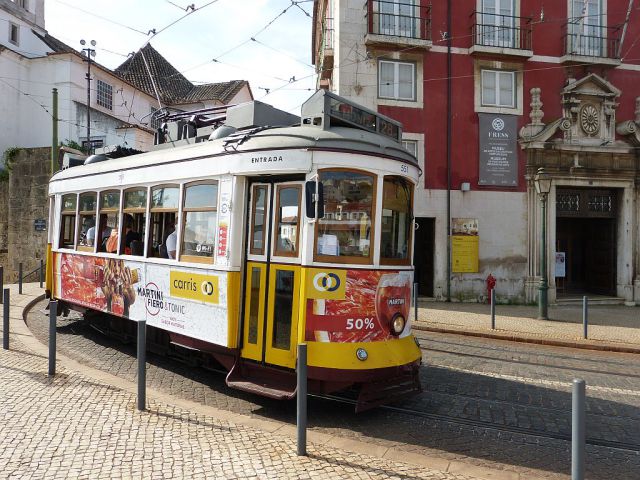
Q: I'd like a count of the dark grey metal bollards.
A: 11